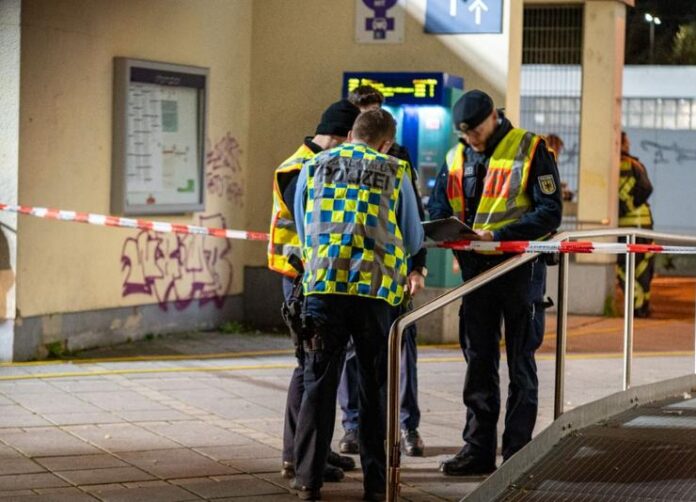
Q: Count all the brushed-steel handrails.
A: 1